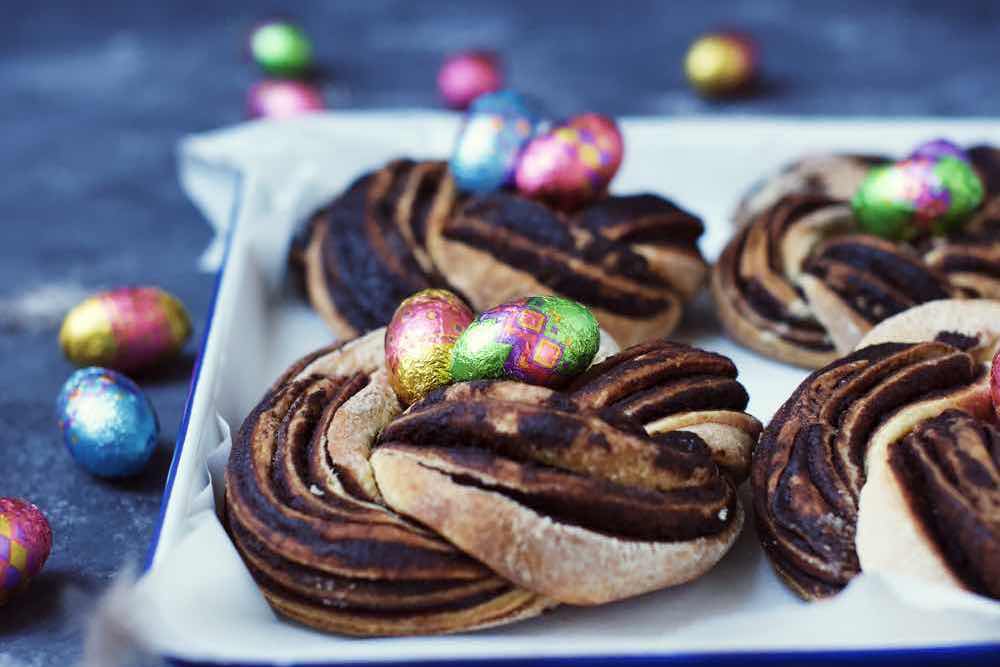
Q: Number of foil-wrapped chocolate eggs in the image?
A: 14